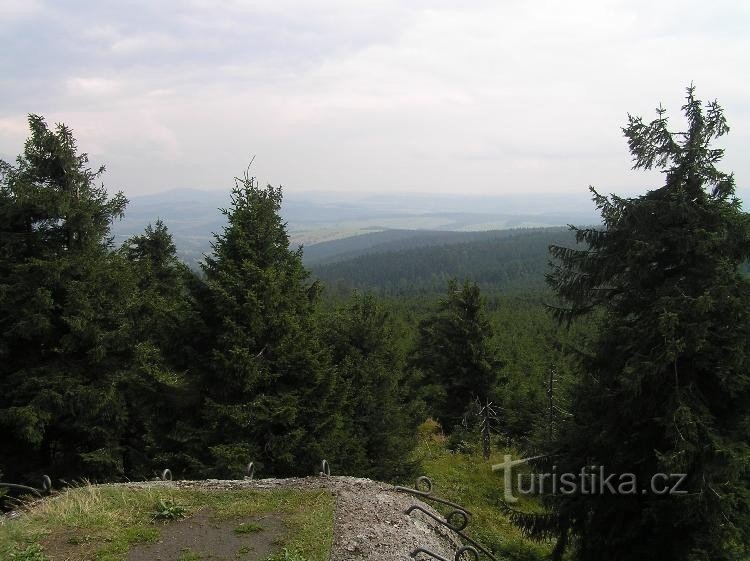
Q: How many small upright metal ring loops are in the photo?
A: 7